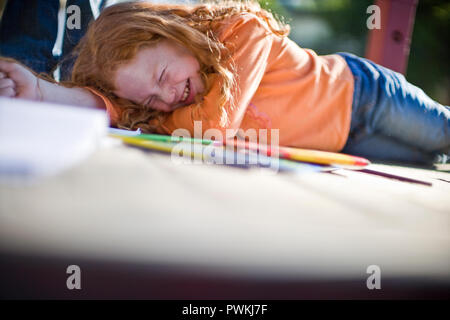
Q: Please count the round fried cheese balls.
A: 0